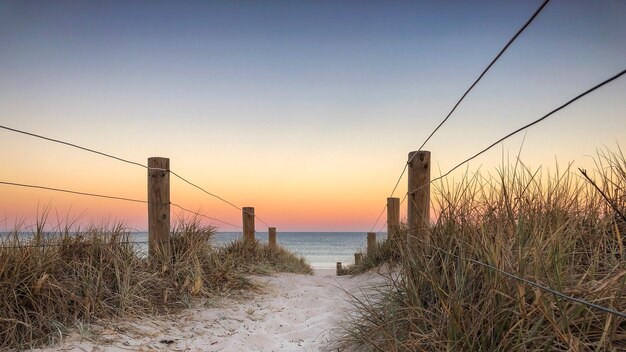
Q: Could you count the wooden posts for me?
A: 8